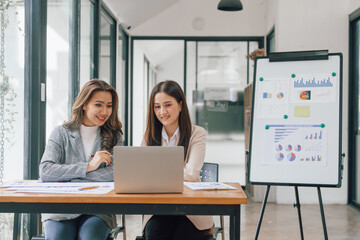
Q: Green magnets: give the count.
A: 6